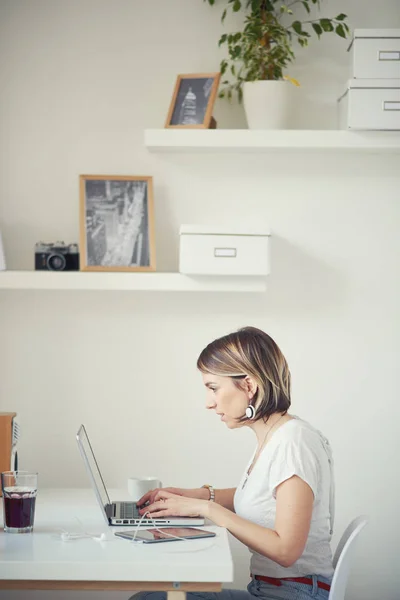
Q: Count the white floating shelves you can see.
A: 2